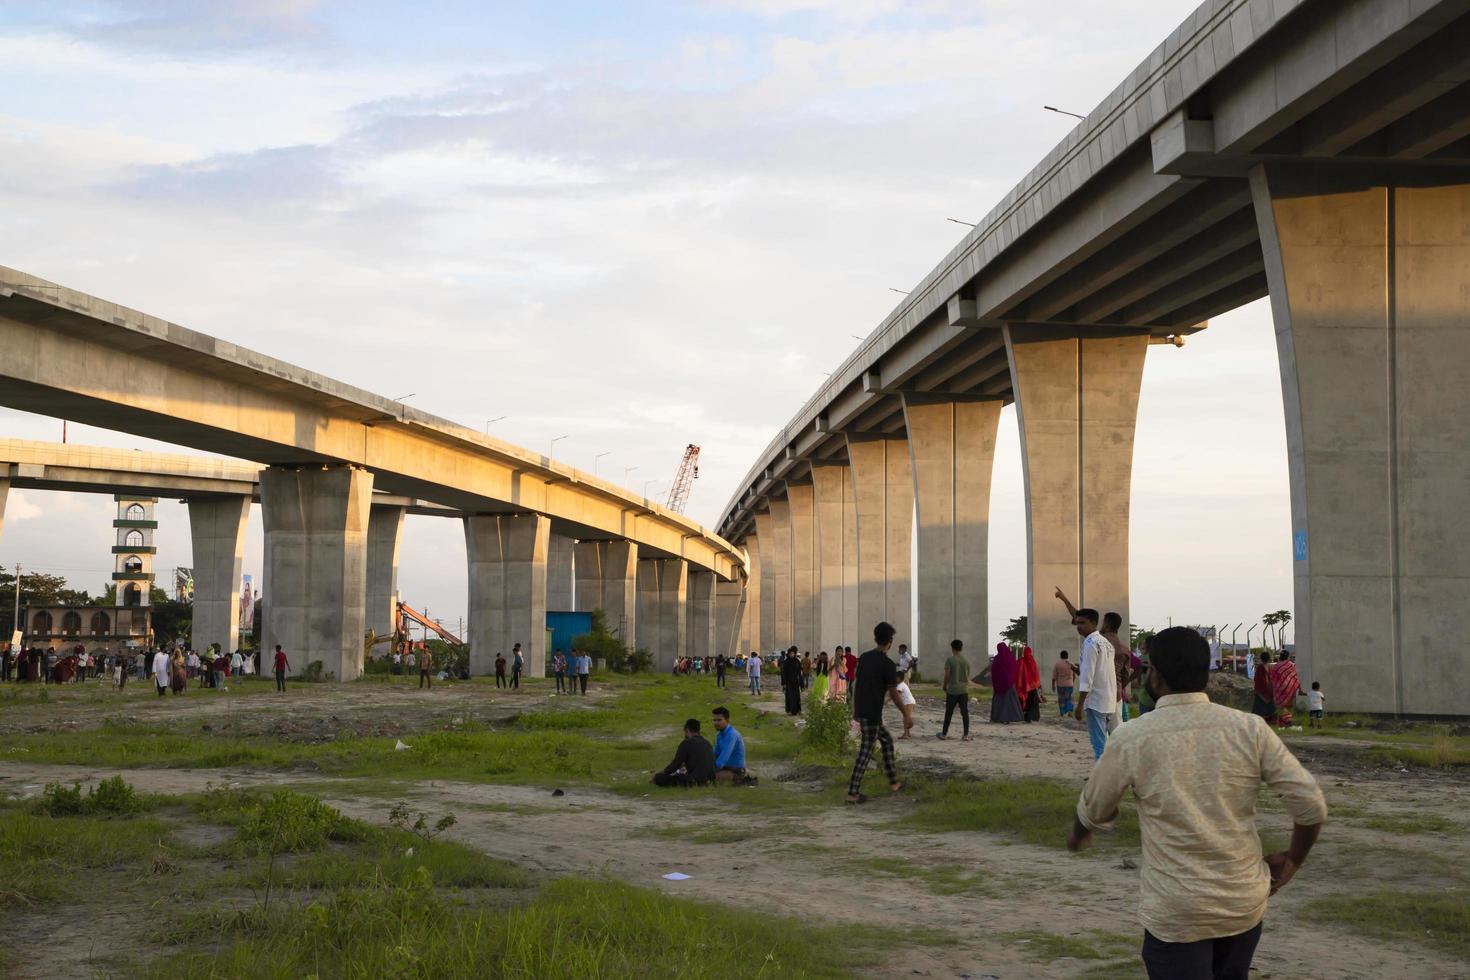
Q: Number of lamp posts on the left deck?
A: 7